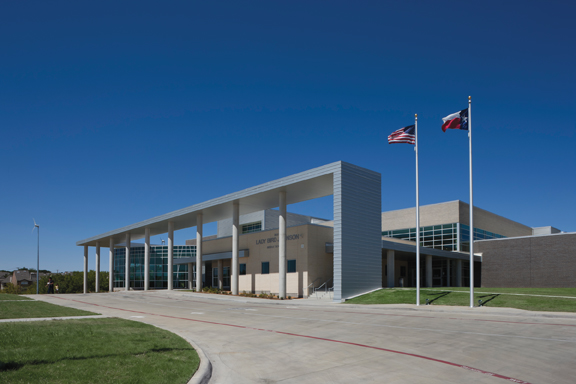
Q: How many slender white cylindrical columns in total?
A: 9